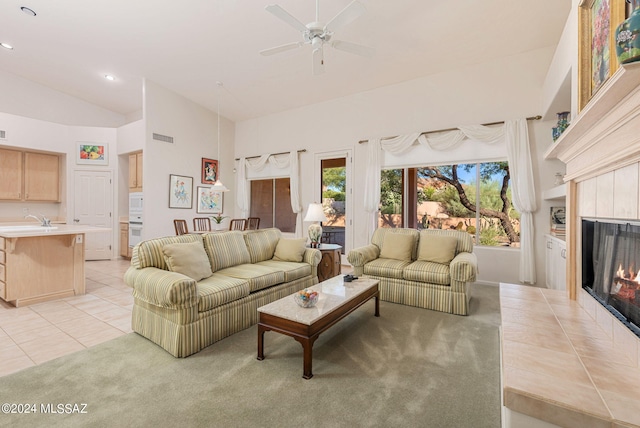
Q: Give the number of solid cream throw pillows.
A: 4